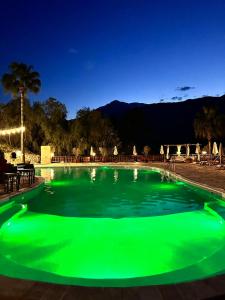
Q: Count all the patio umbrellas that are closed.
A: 7